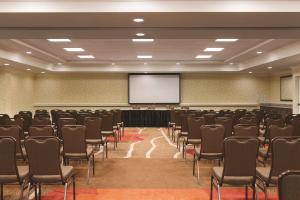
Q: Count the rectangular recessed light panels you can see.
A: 8